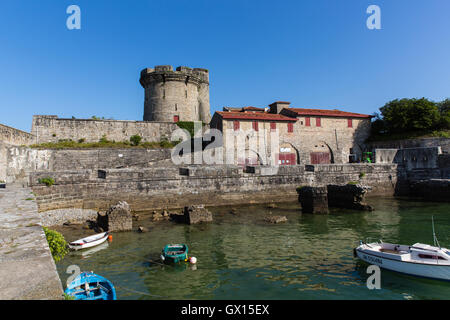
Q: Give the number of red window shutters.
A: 7